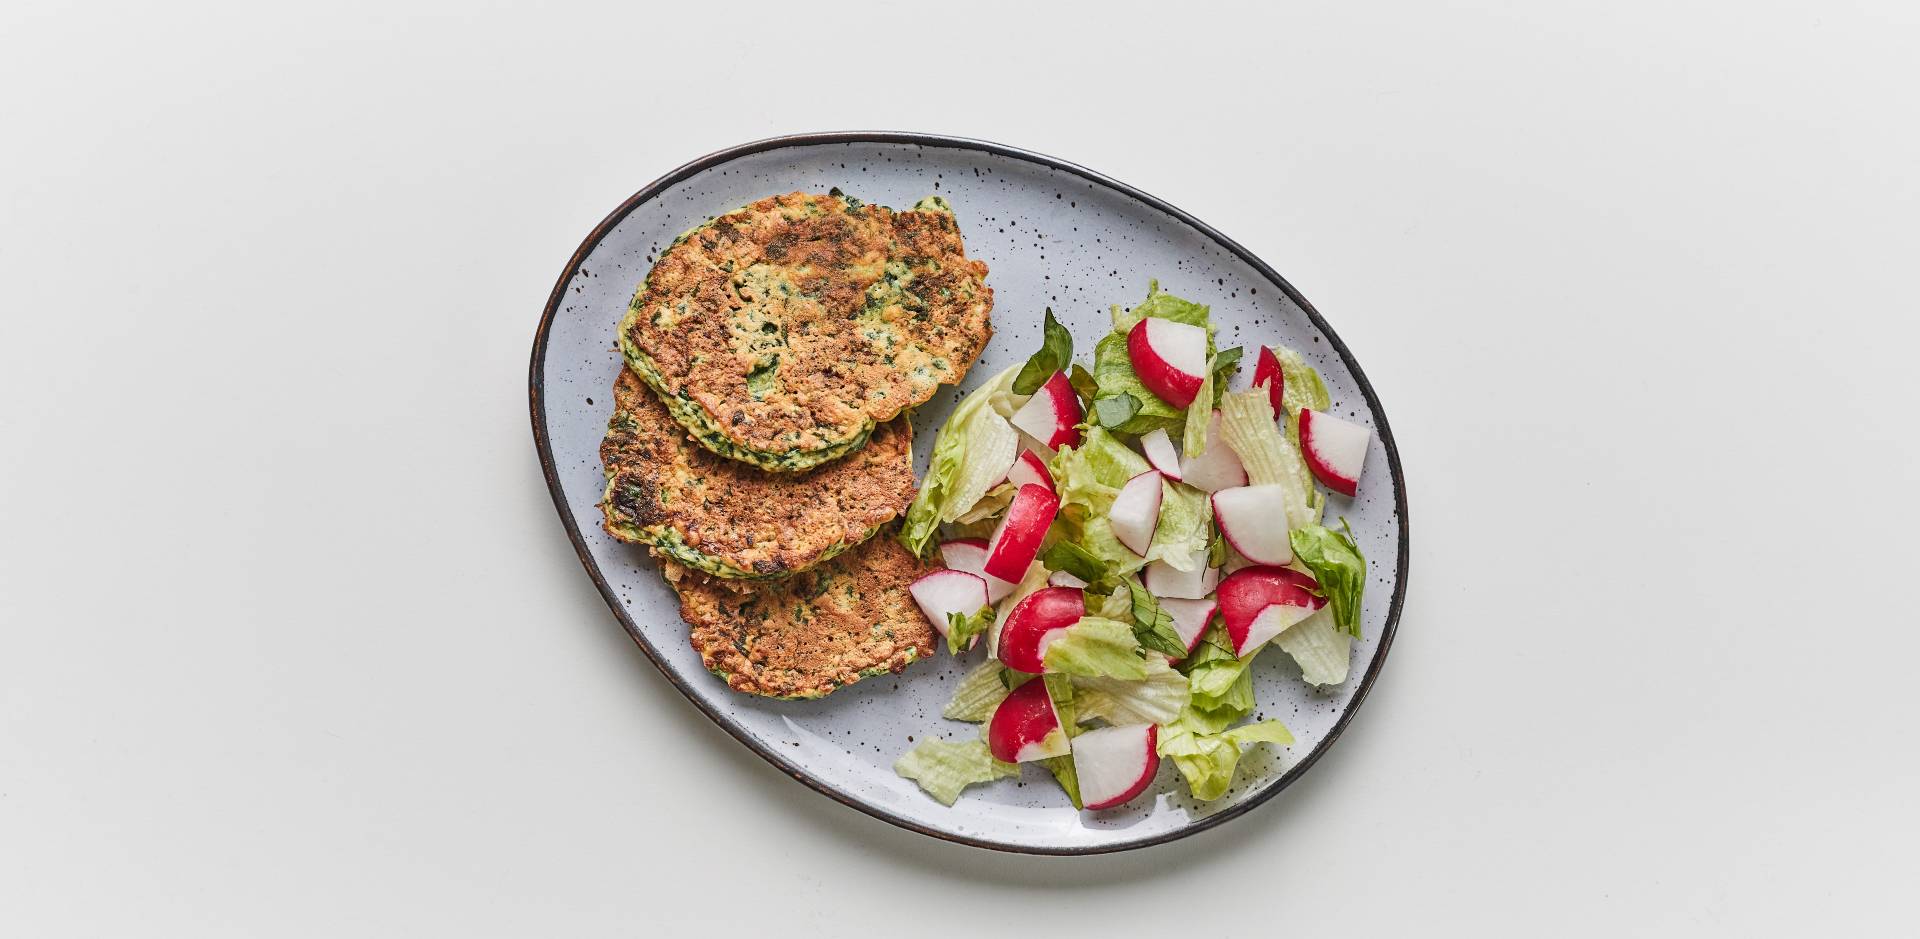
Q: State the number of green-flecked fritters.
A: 3